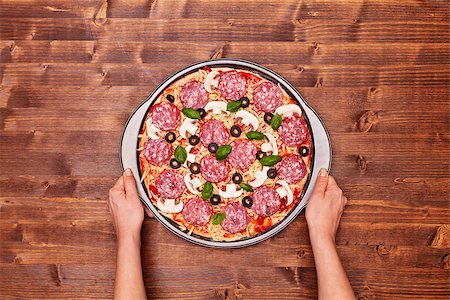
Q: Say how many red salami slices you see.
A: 14